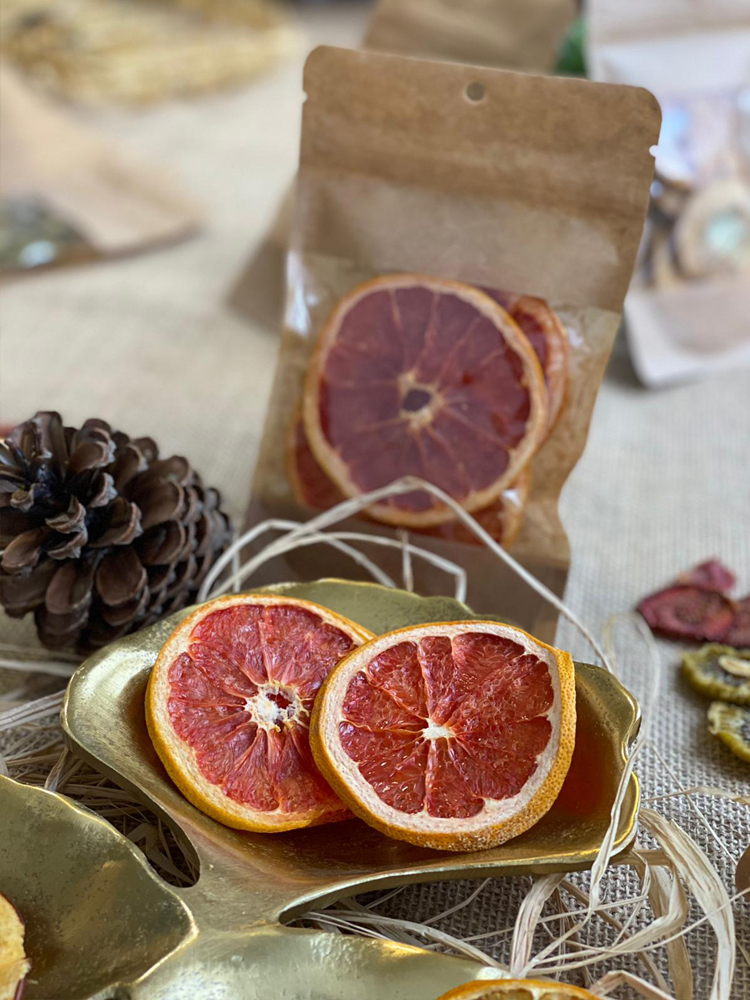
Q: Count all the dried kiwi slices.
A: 2